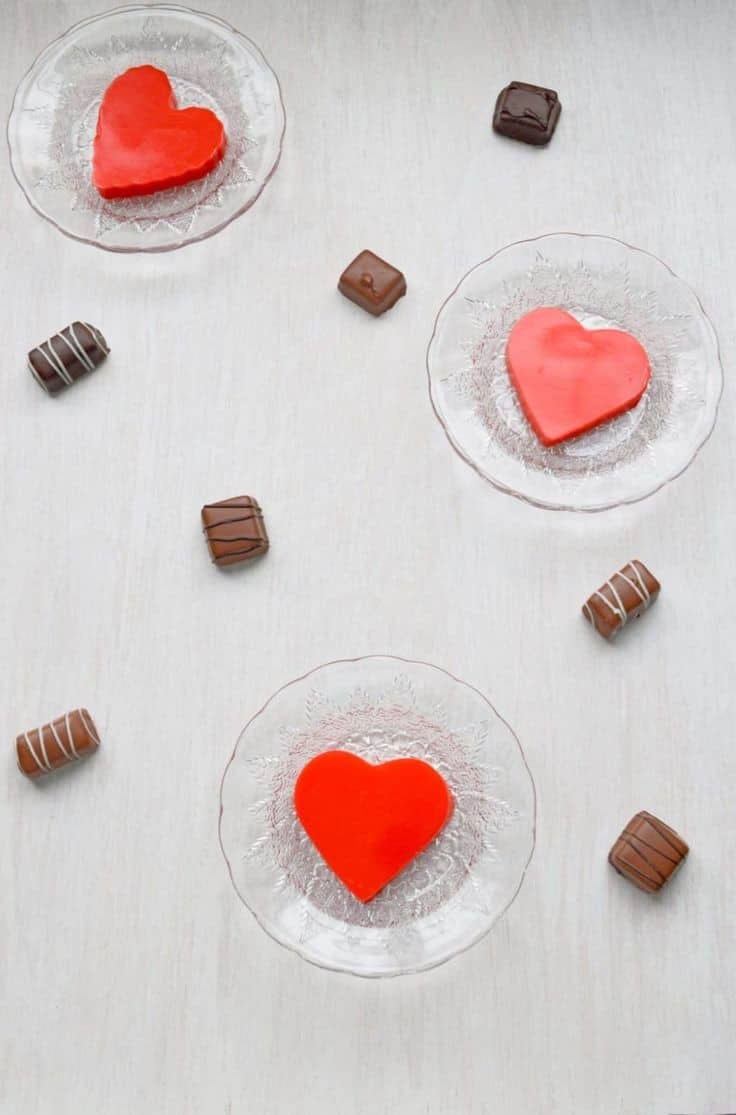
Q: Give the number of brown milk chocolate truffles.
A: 5